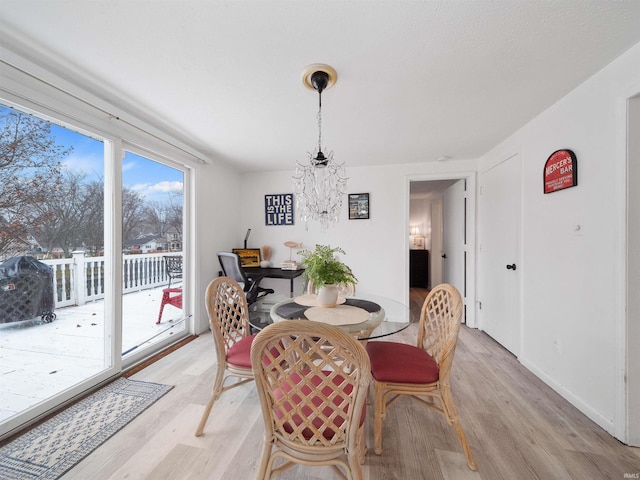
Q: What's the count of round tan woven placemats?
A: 2